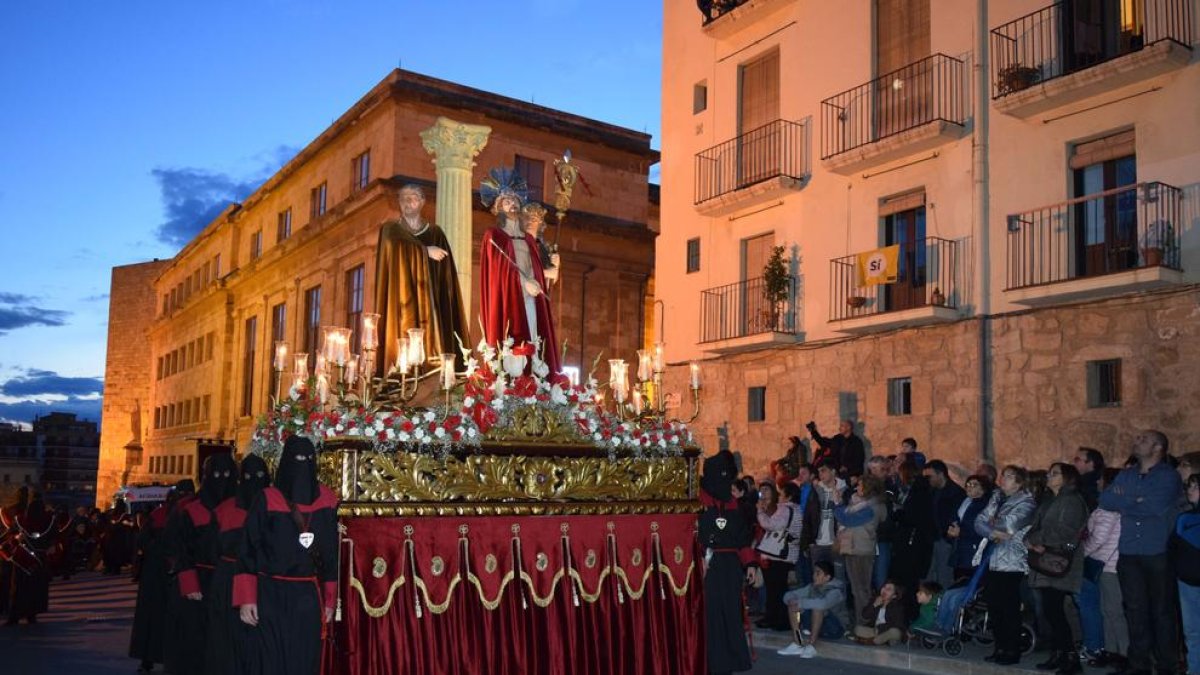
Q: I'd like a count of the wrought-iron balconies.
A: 7